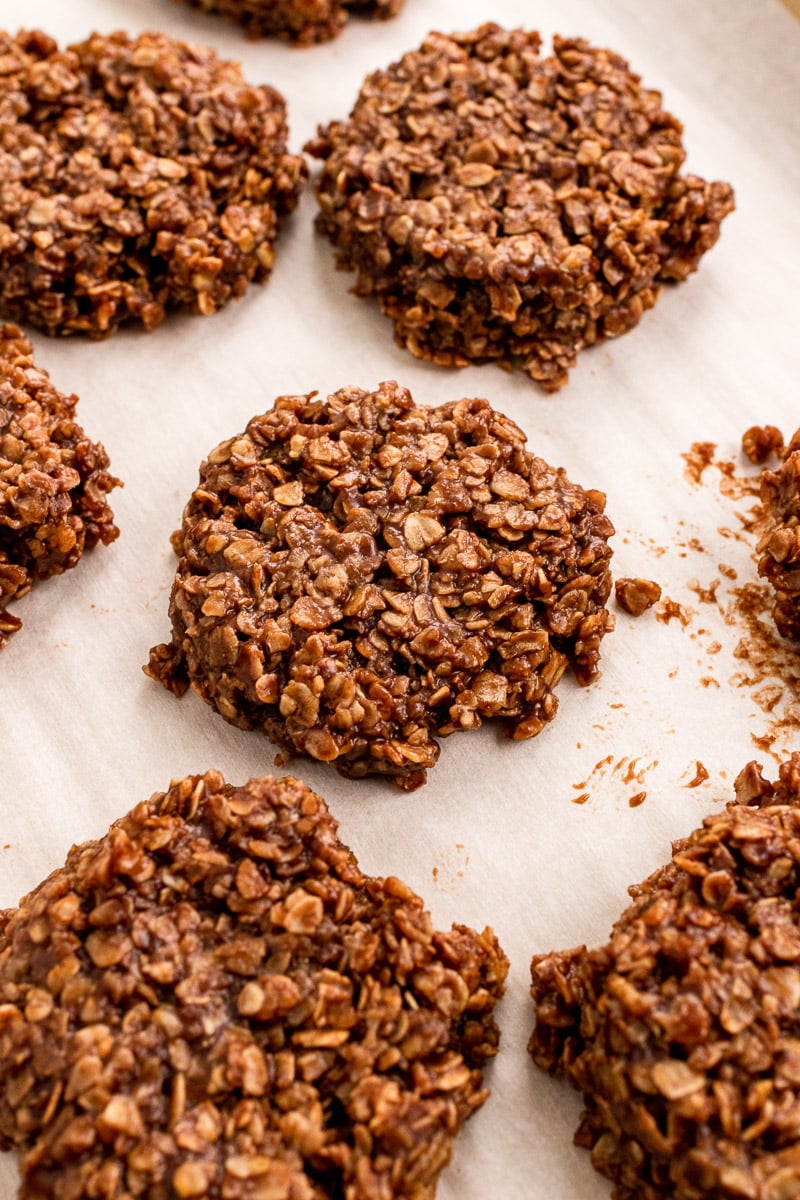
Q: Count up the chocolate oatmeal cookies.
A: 8